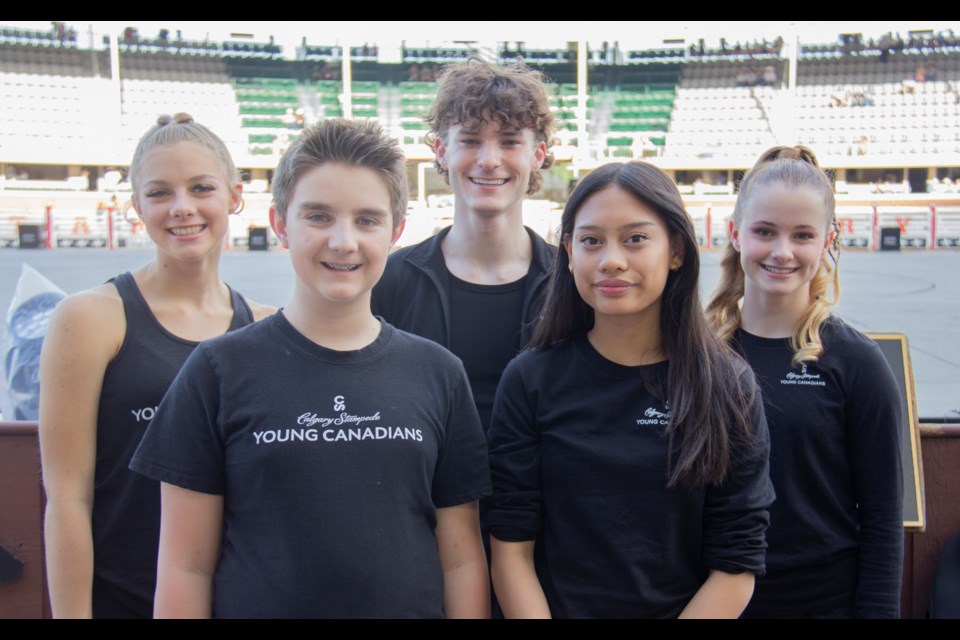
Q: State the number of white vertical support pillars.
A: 4